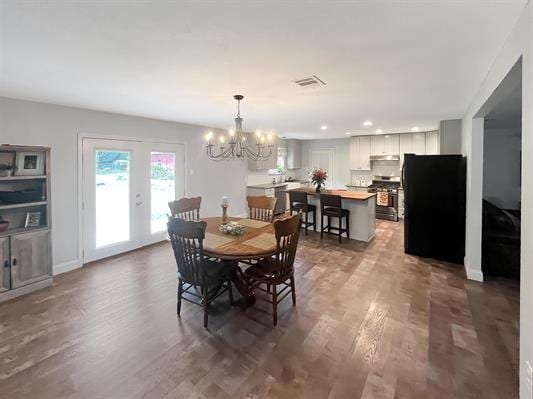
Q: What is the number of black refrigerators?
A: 1